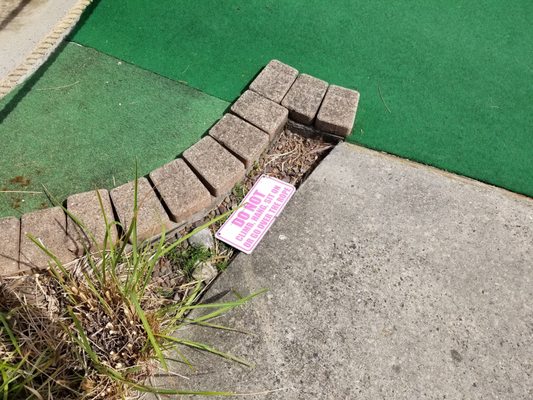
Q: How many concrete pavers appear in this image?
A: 11